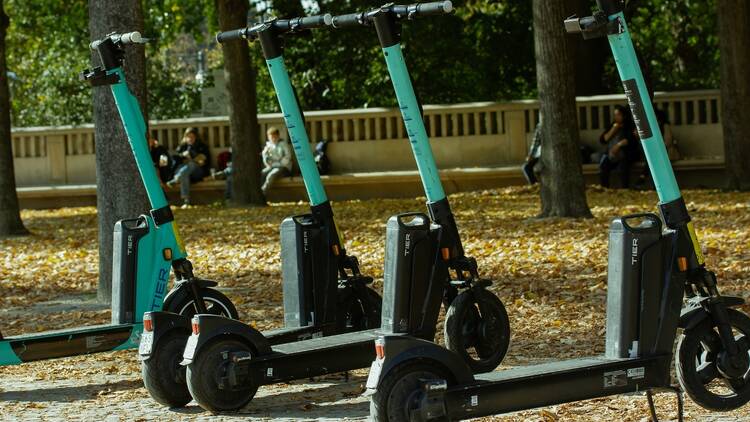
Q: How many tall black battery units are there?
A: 4